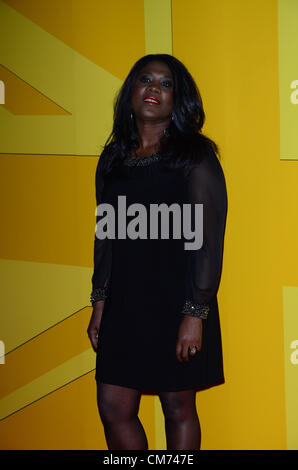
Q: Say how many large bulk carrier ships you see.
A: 0